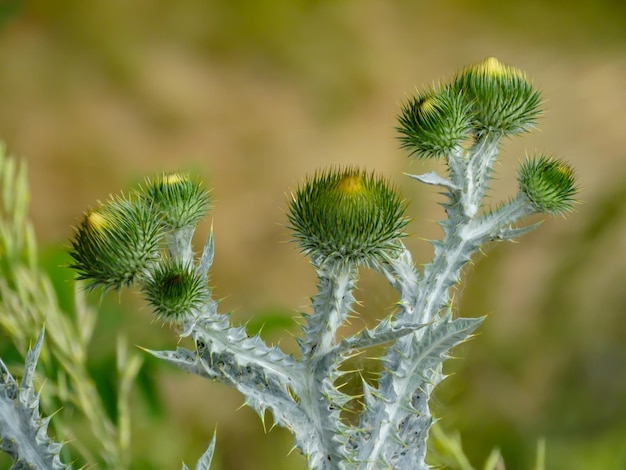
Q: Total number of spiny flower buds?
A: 7